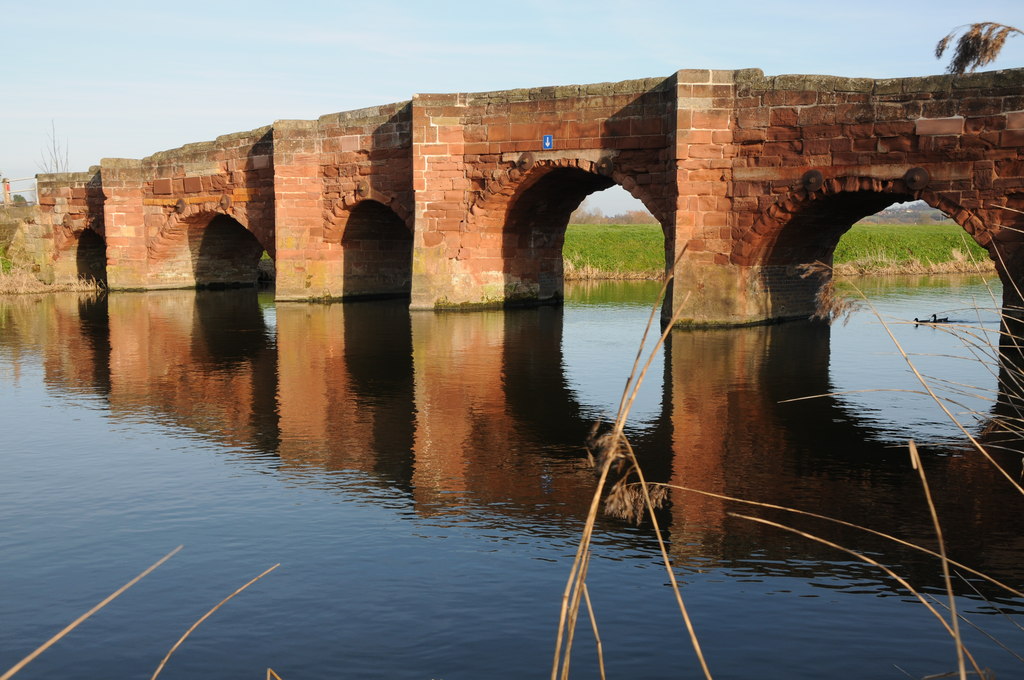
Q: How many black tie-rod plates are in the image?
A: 7